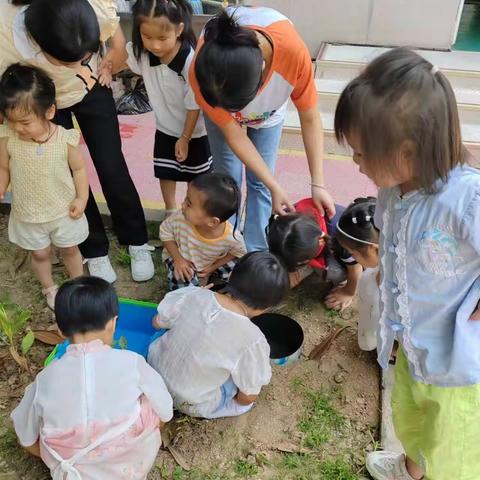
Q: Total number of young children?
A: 8